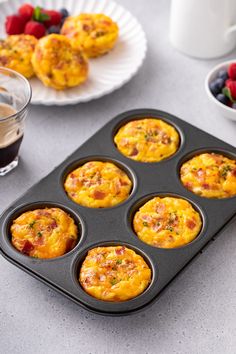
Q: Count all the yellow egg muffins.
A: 9